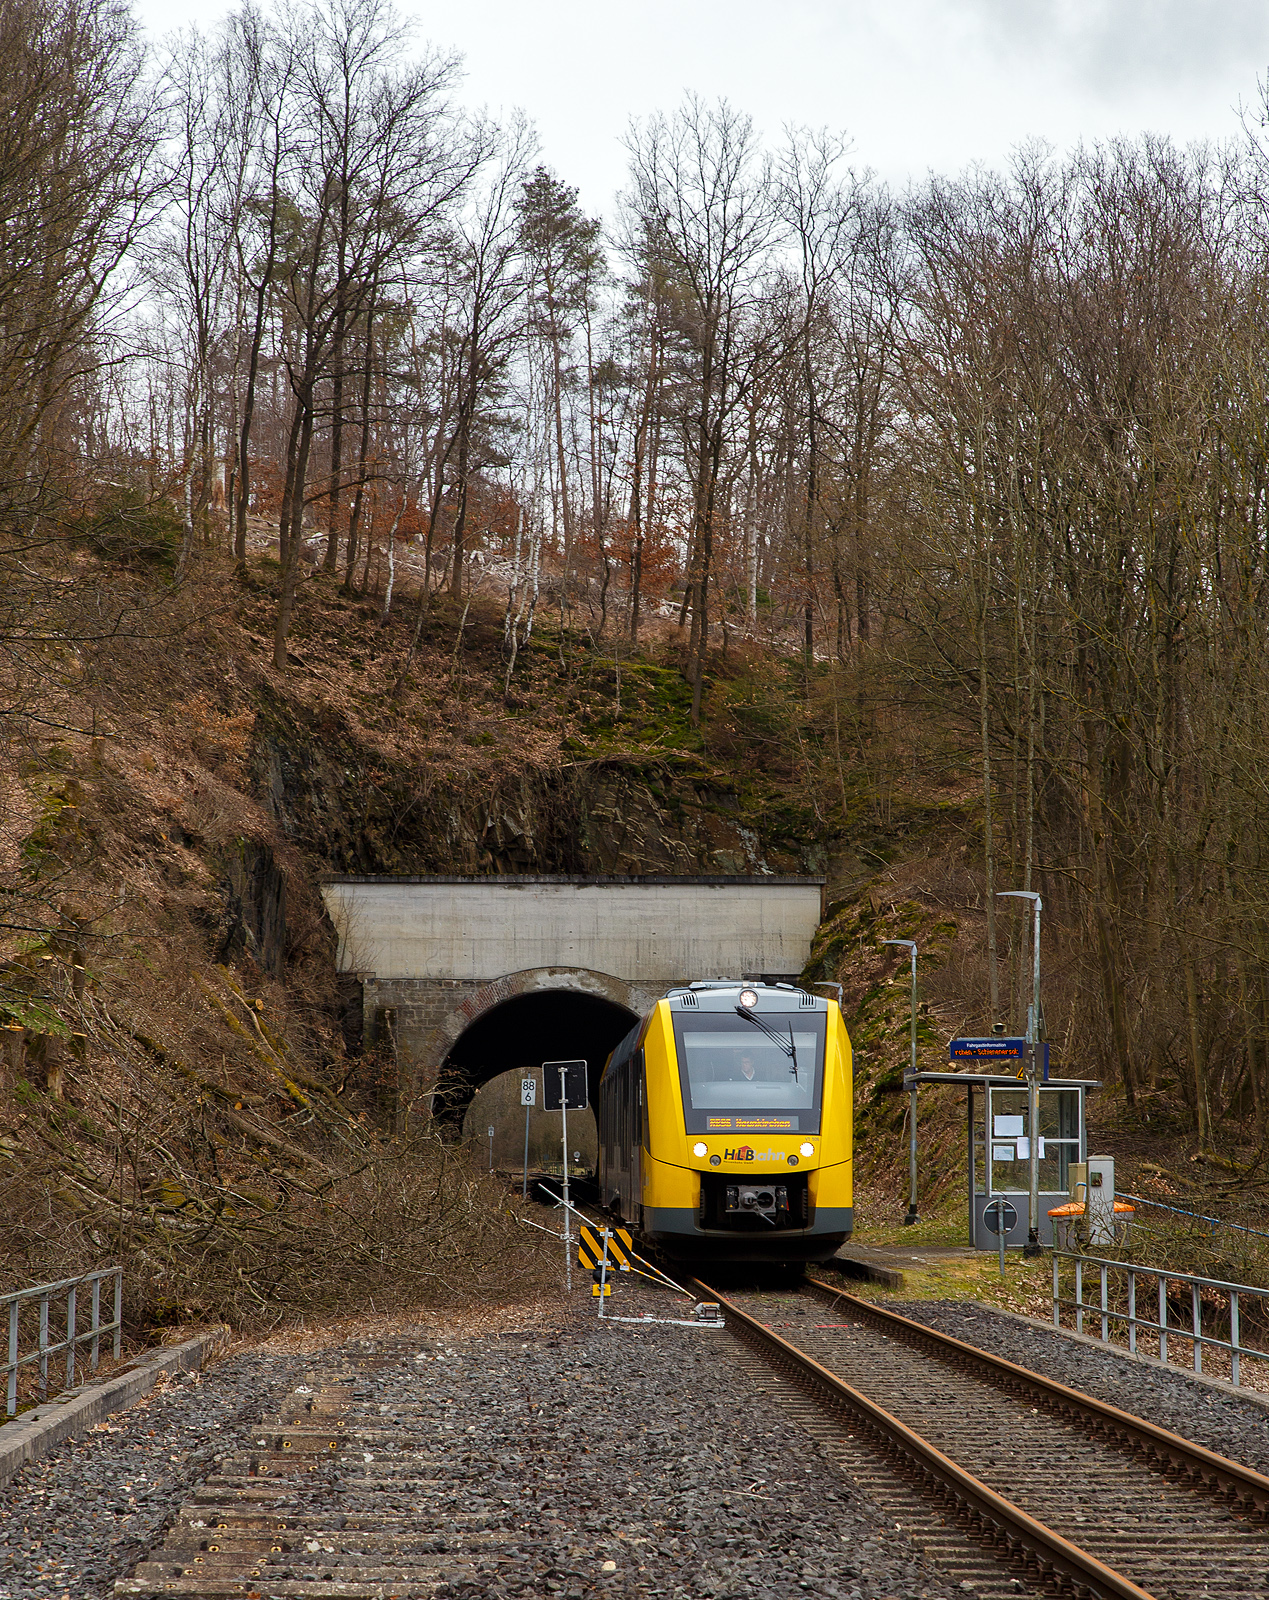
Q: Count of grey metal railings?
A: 2